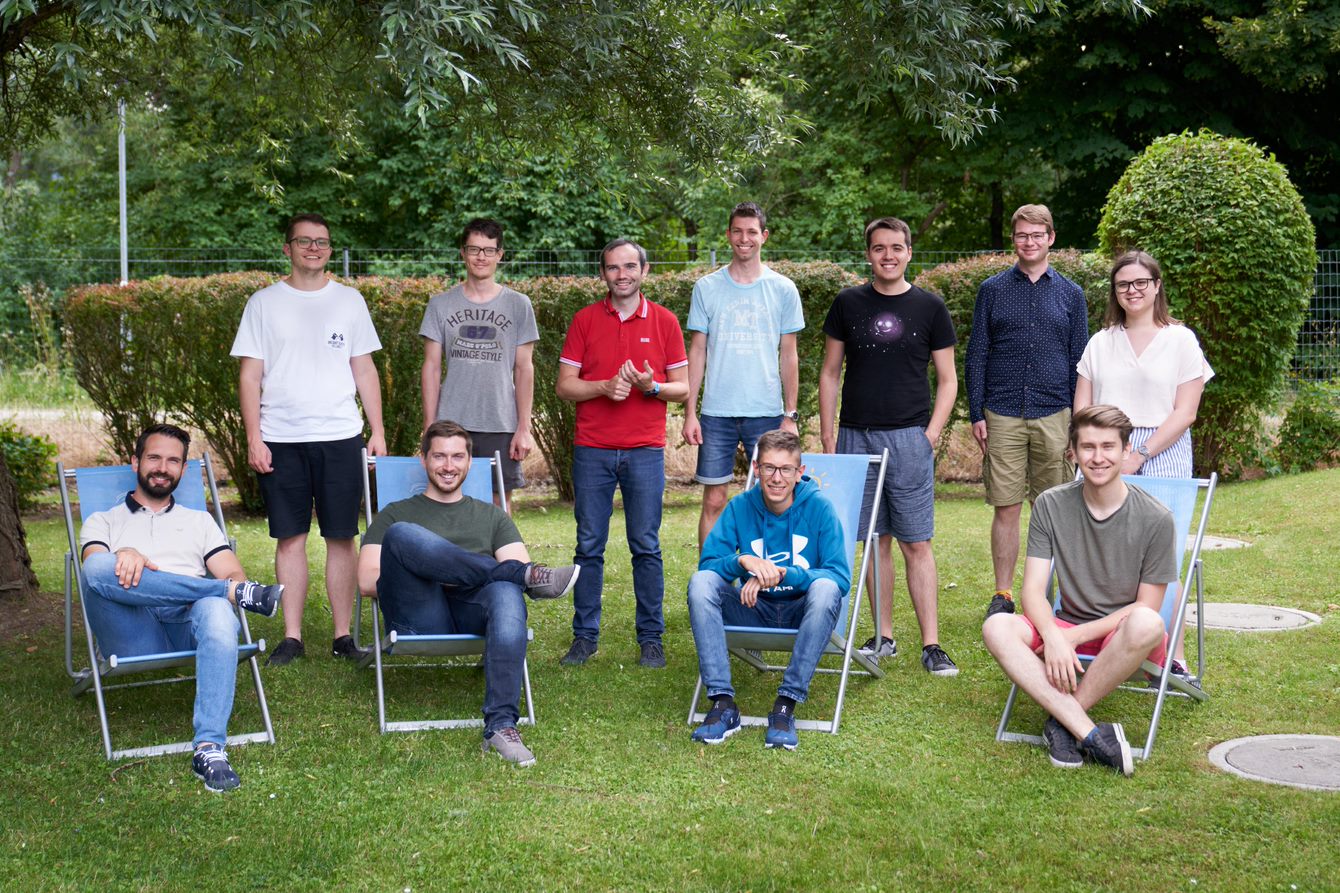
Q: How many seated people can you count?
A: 4